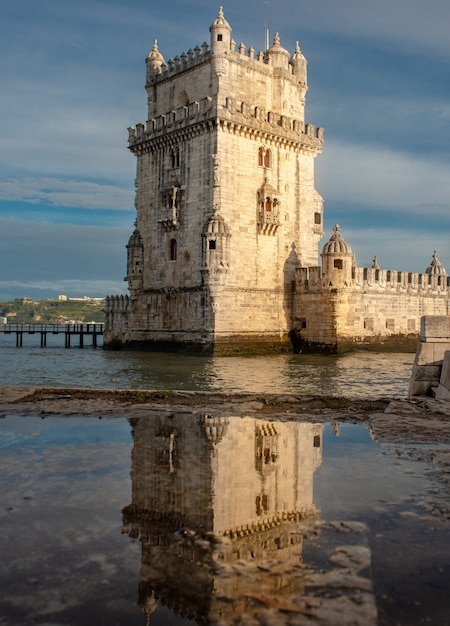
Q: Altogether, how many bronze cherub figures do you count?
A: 0